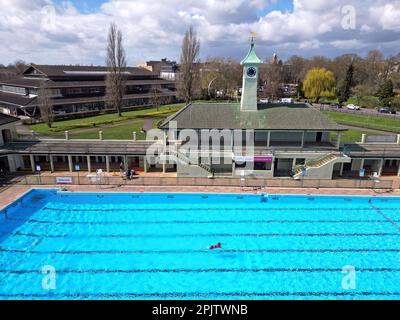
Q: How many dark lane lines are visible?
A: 6